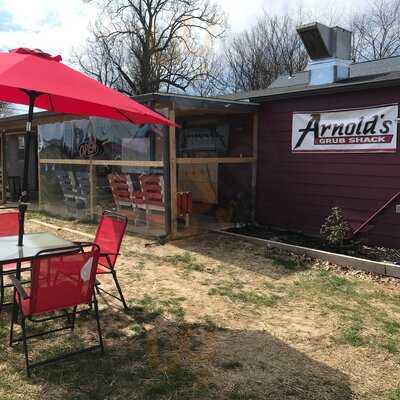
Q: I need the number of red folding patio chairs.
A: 3